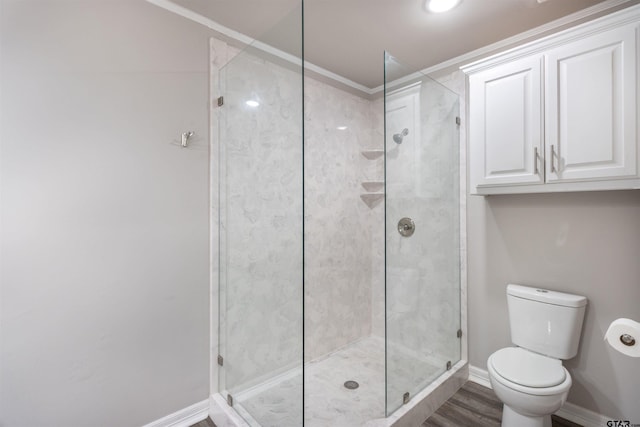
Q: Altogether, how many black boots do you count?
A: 0